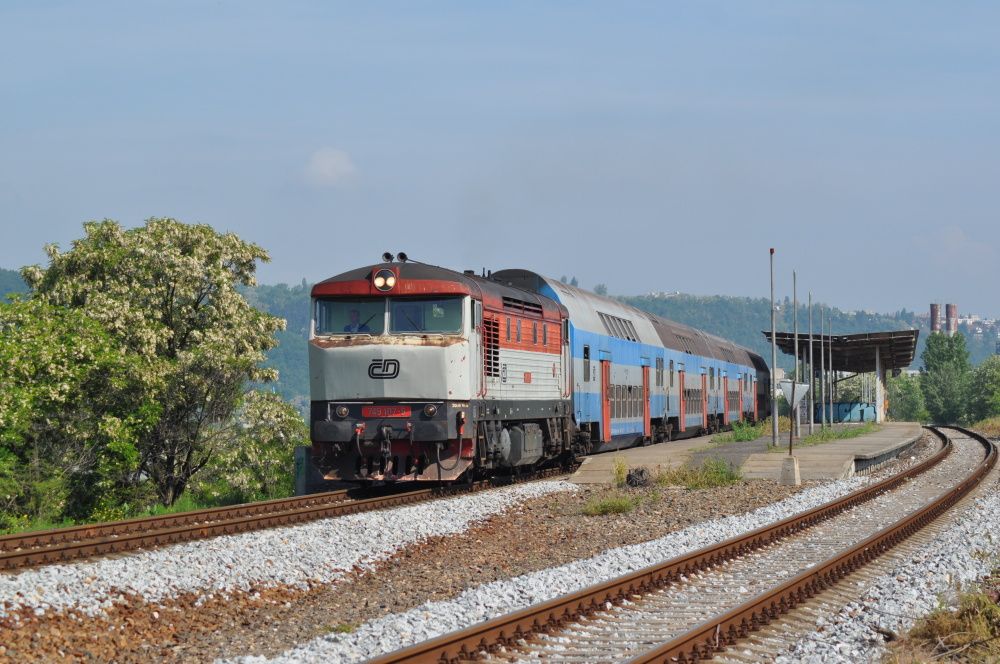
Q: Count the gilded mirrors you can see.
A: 0